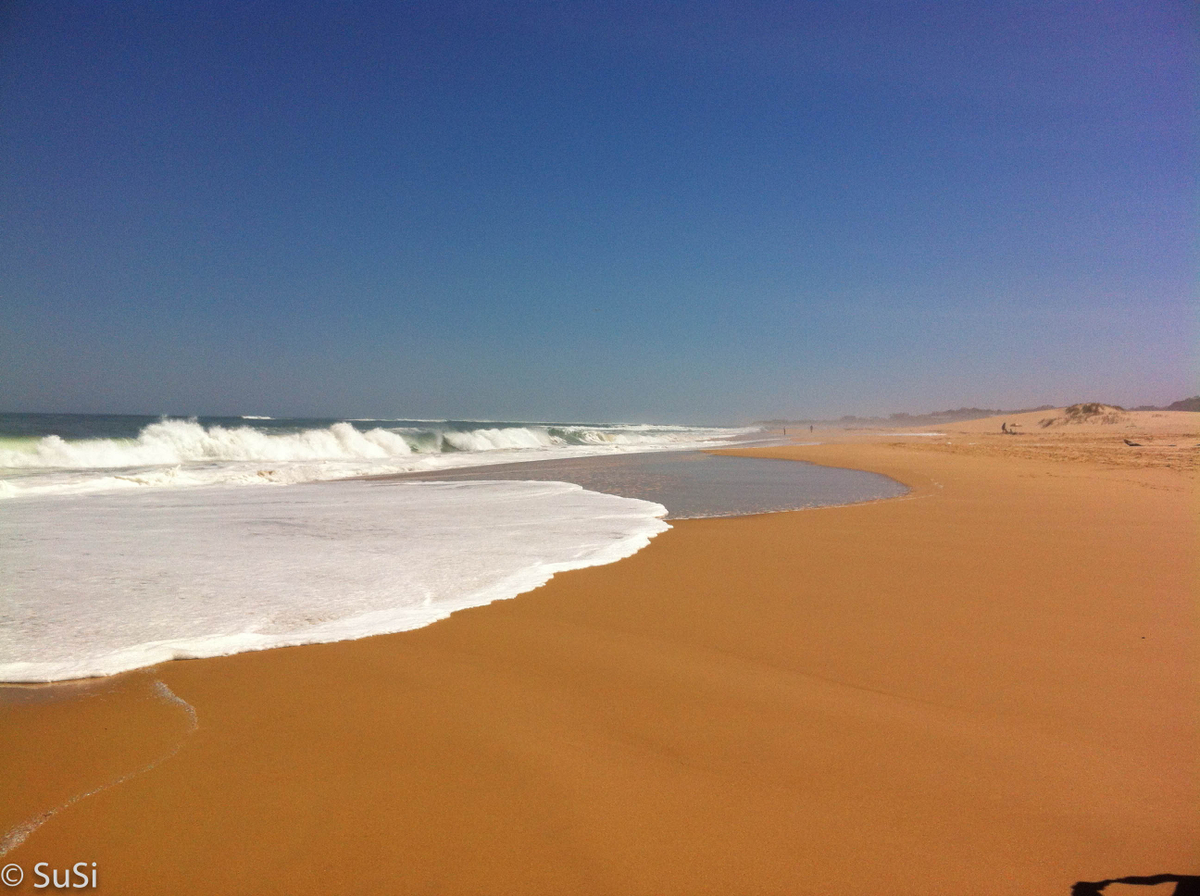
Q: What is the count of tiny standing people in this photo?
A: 2